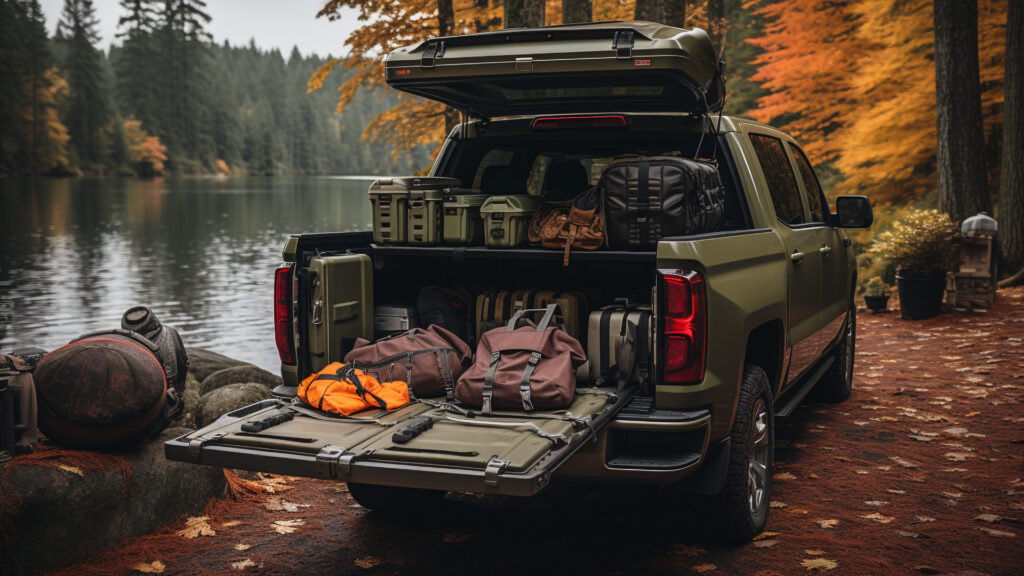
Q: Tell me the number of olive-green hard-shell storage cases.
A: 5